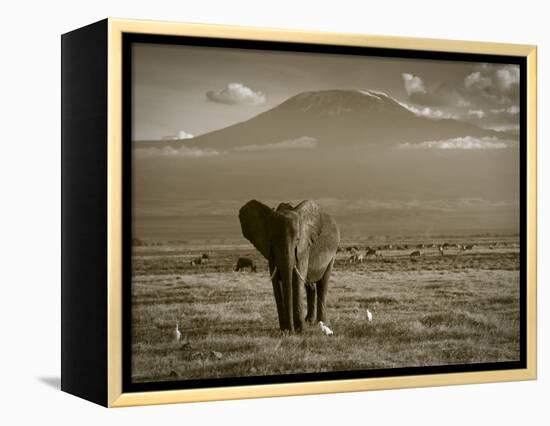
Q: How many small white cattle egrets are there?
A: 3